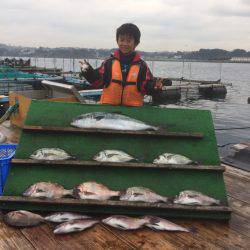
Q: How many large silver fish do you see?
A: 1